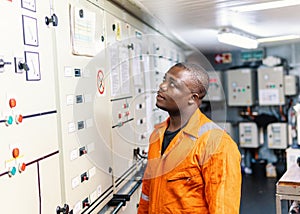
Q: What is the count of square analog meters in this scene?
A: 3